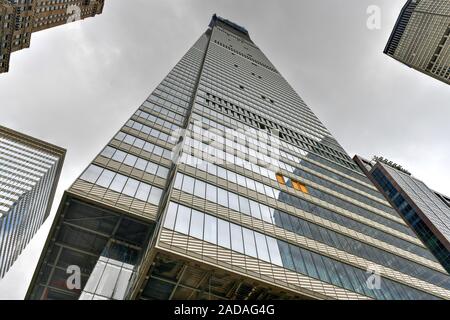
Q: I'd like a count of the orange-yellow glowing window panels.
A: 3